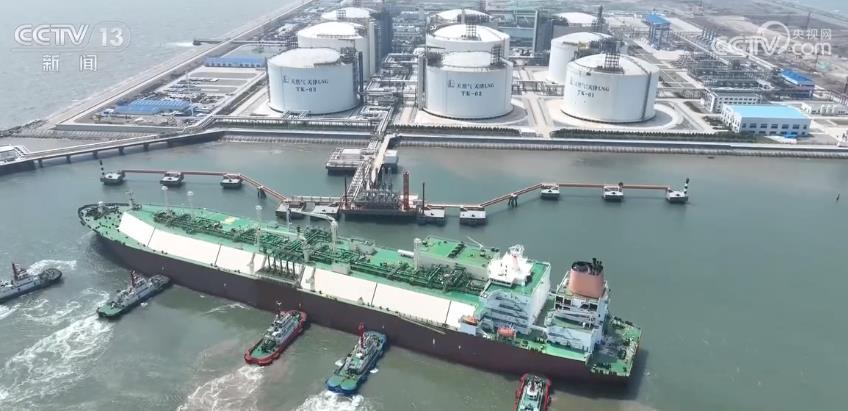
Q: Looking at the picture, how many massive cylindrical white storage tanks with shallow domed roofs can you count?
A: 9